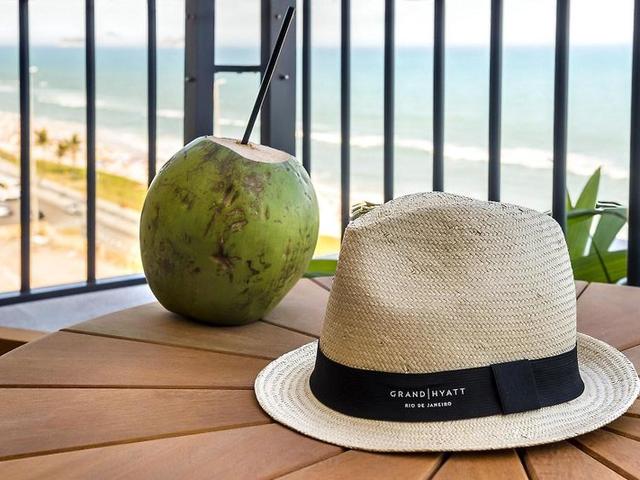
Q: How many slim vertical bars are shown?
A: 10